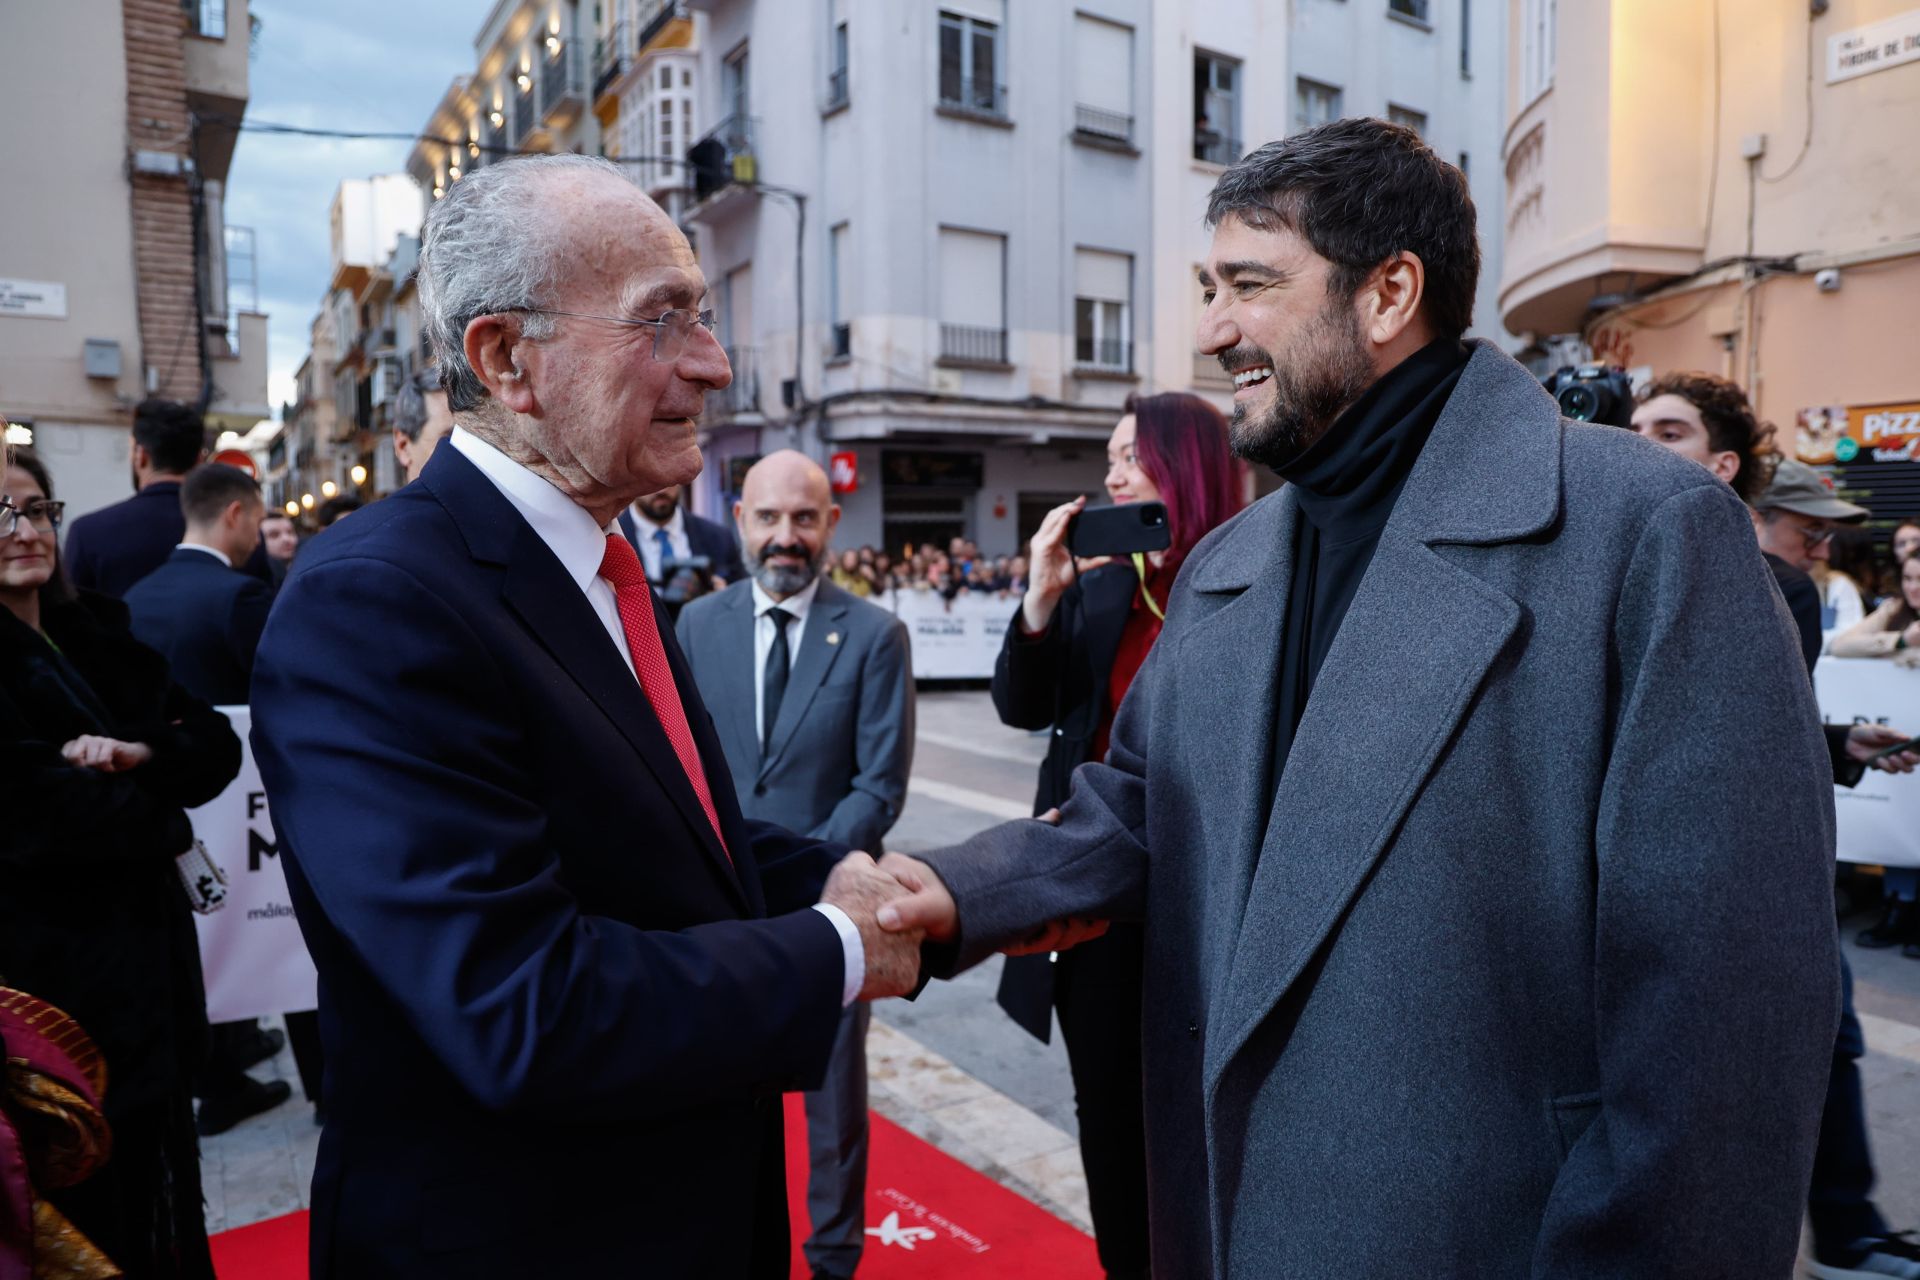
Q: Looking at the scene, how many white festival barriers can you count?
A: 3